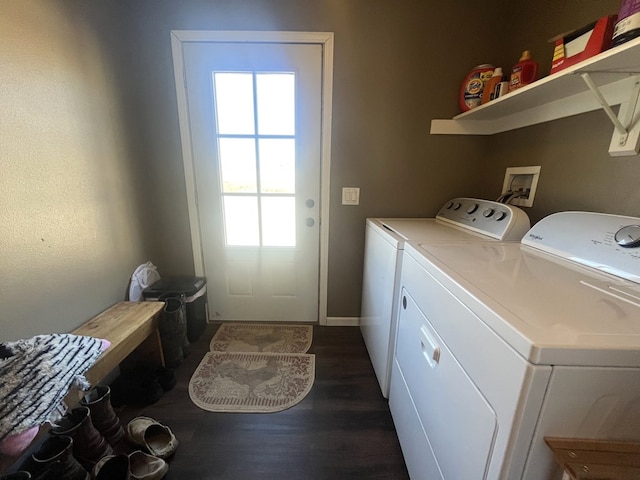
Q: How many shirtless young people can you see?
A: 0